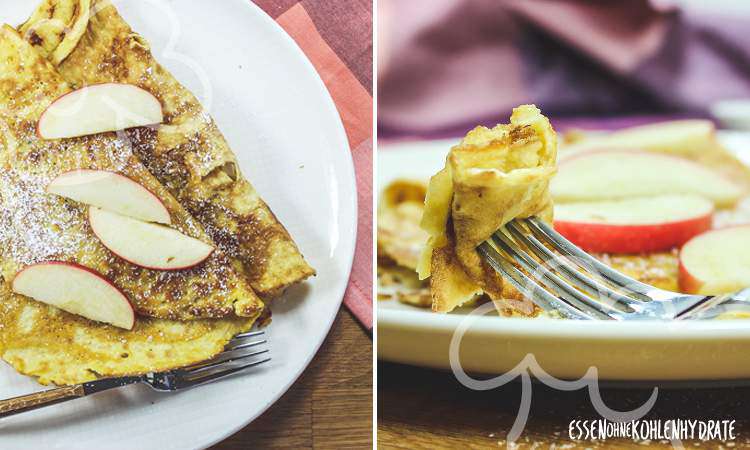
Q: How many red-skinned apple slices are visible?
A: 8